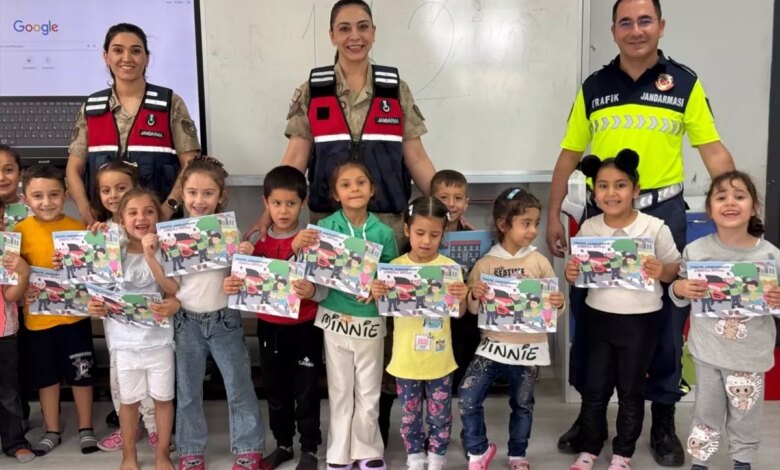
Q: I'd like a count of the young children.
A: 13